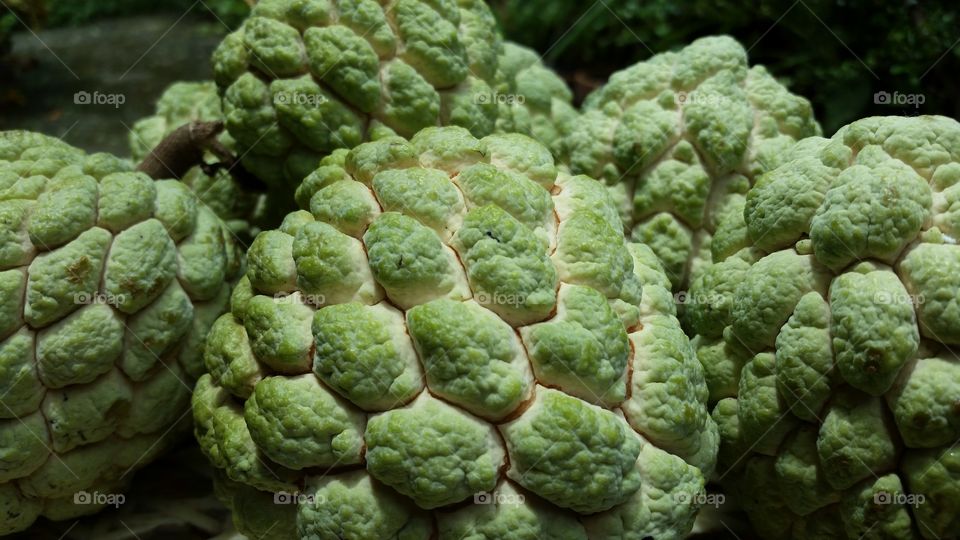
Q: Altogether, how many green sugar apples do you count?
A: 7